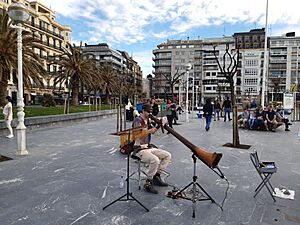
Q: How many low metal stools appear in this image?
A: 1